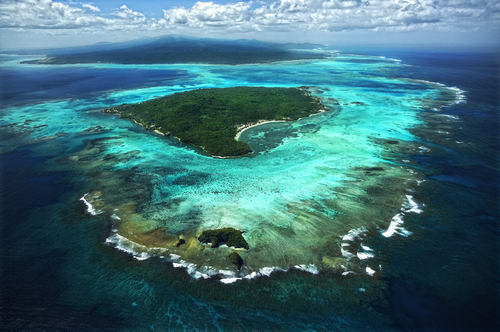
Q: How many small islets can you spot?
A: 3